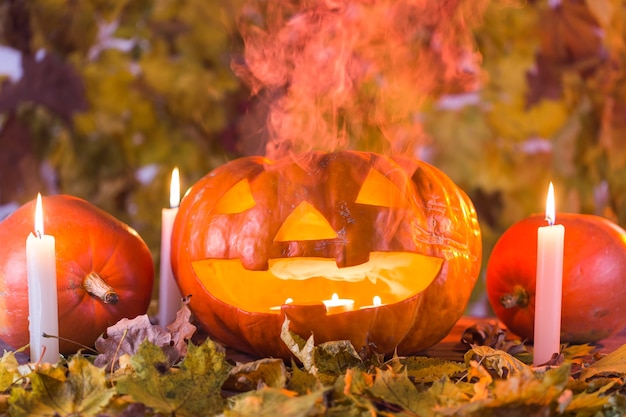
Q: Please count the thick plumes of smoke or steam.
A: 1